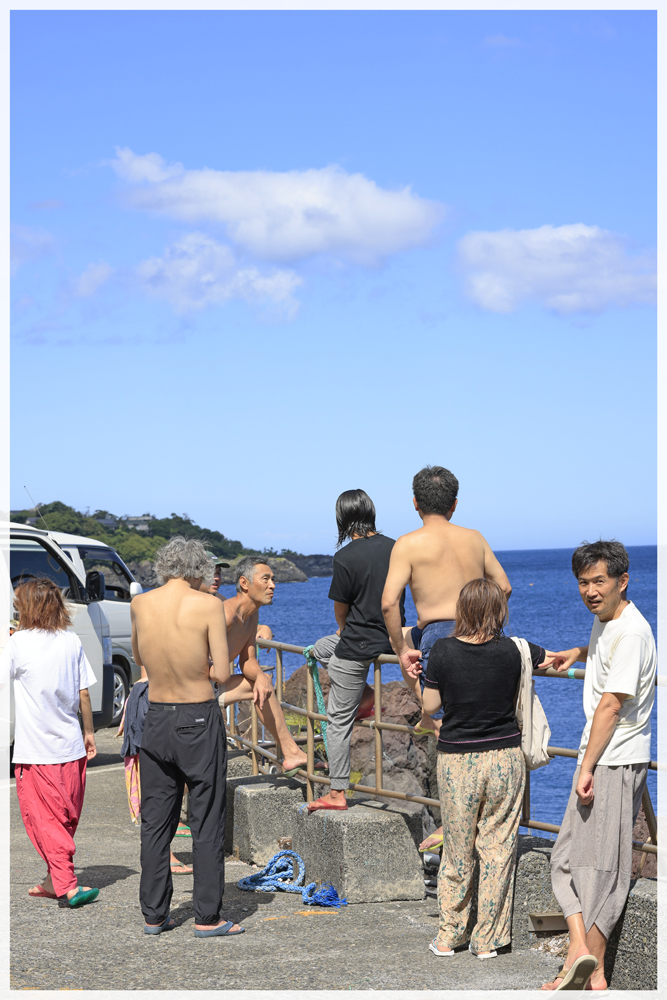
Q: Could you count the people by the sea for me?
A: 8